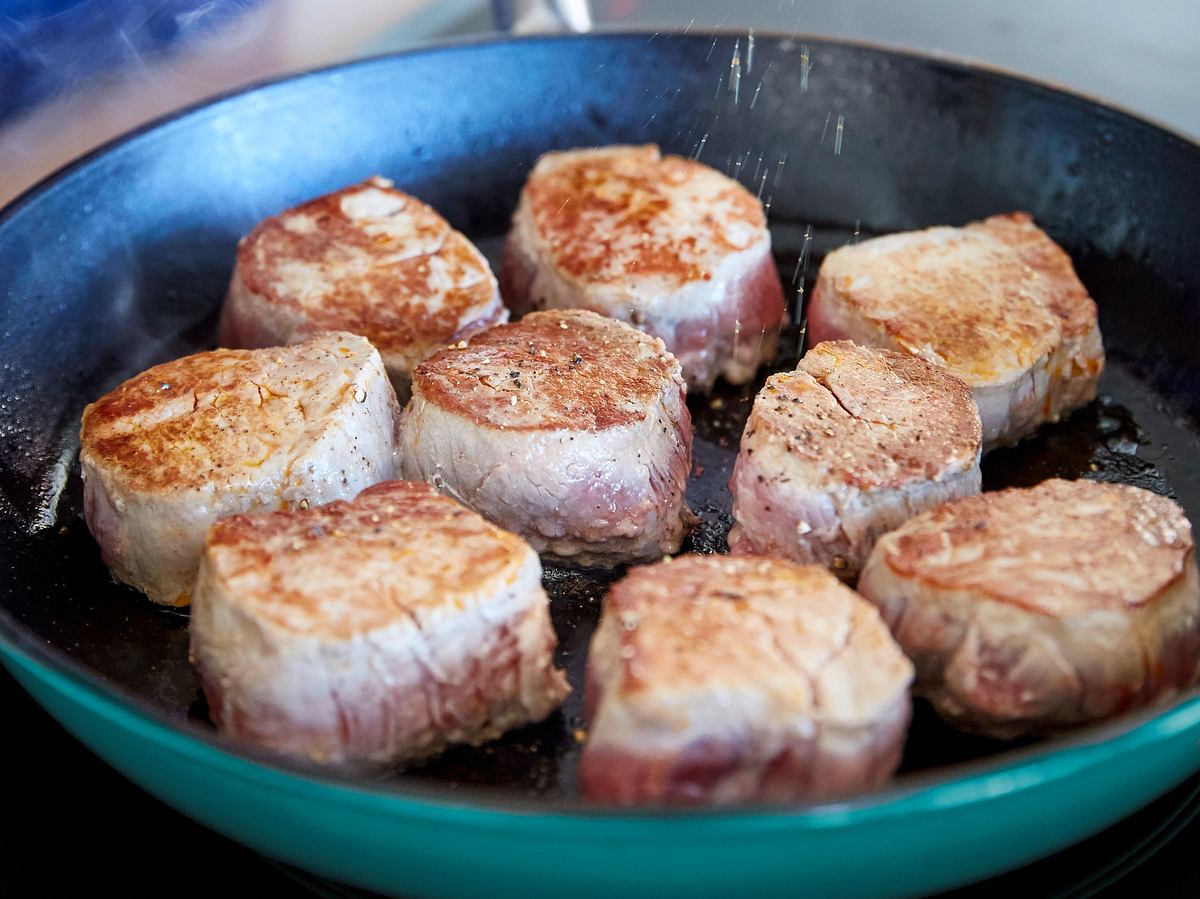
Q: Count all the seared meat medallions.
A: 9